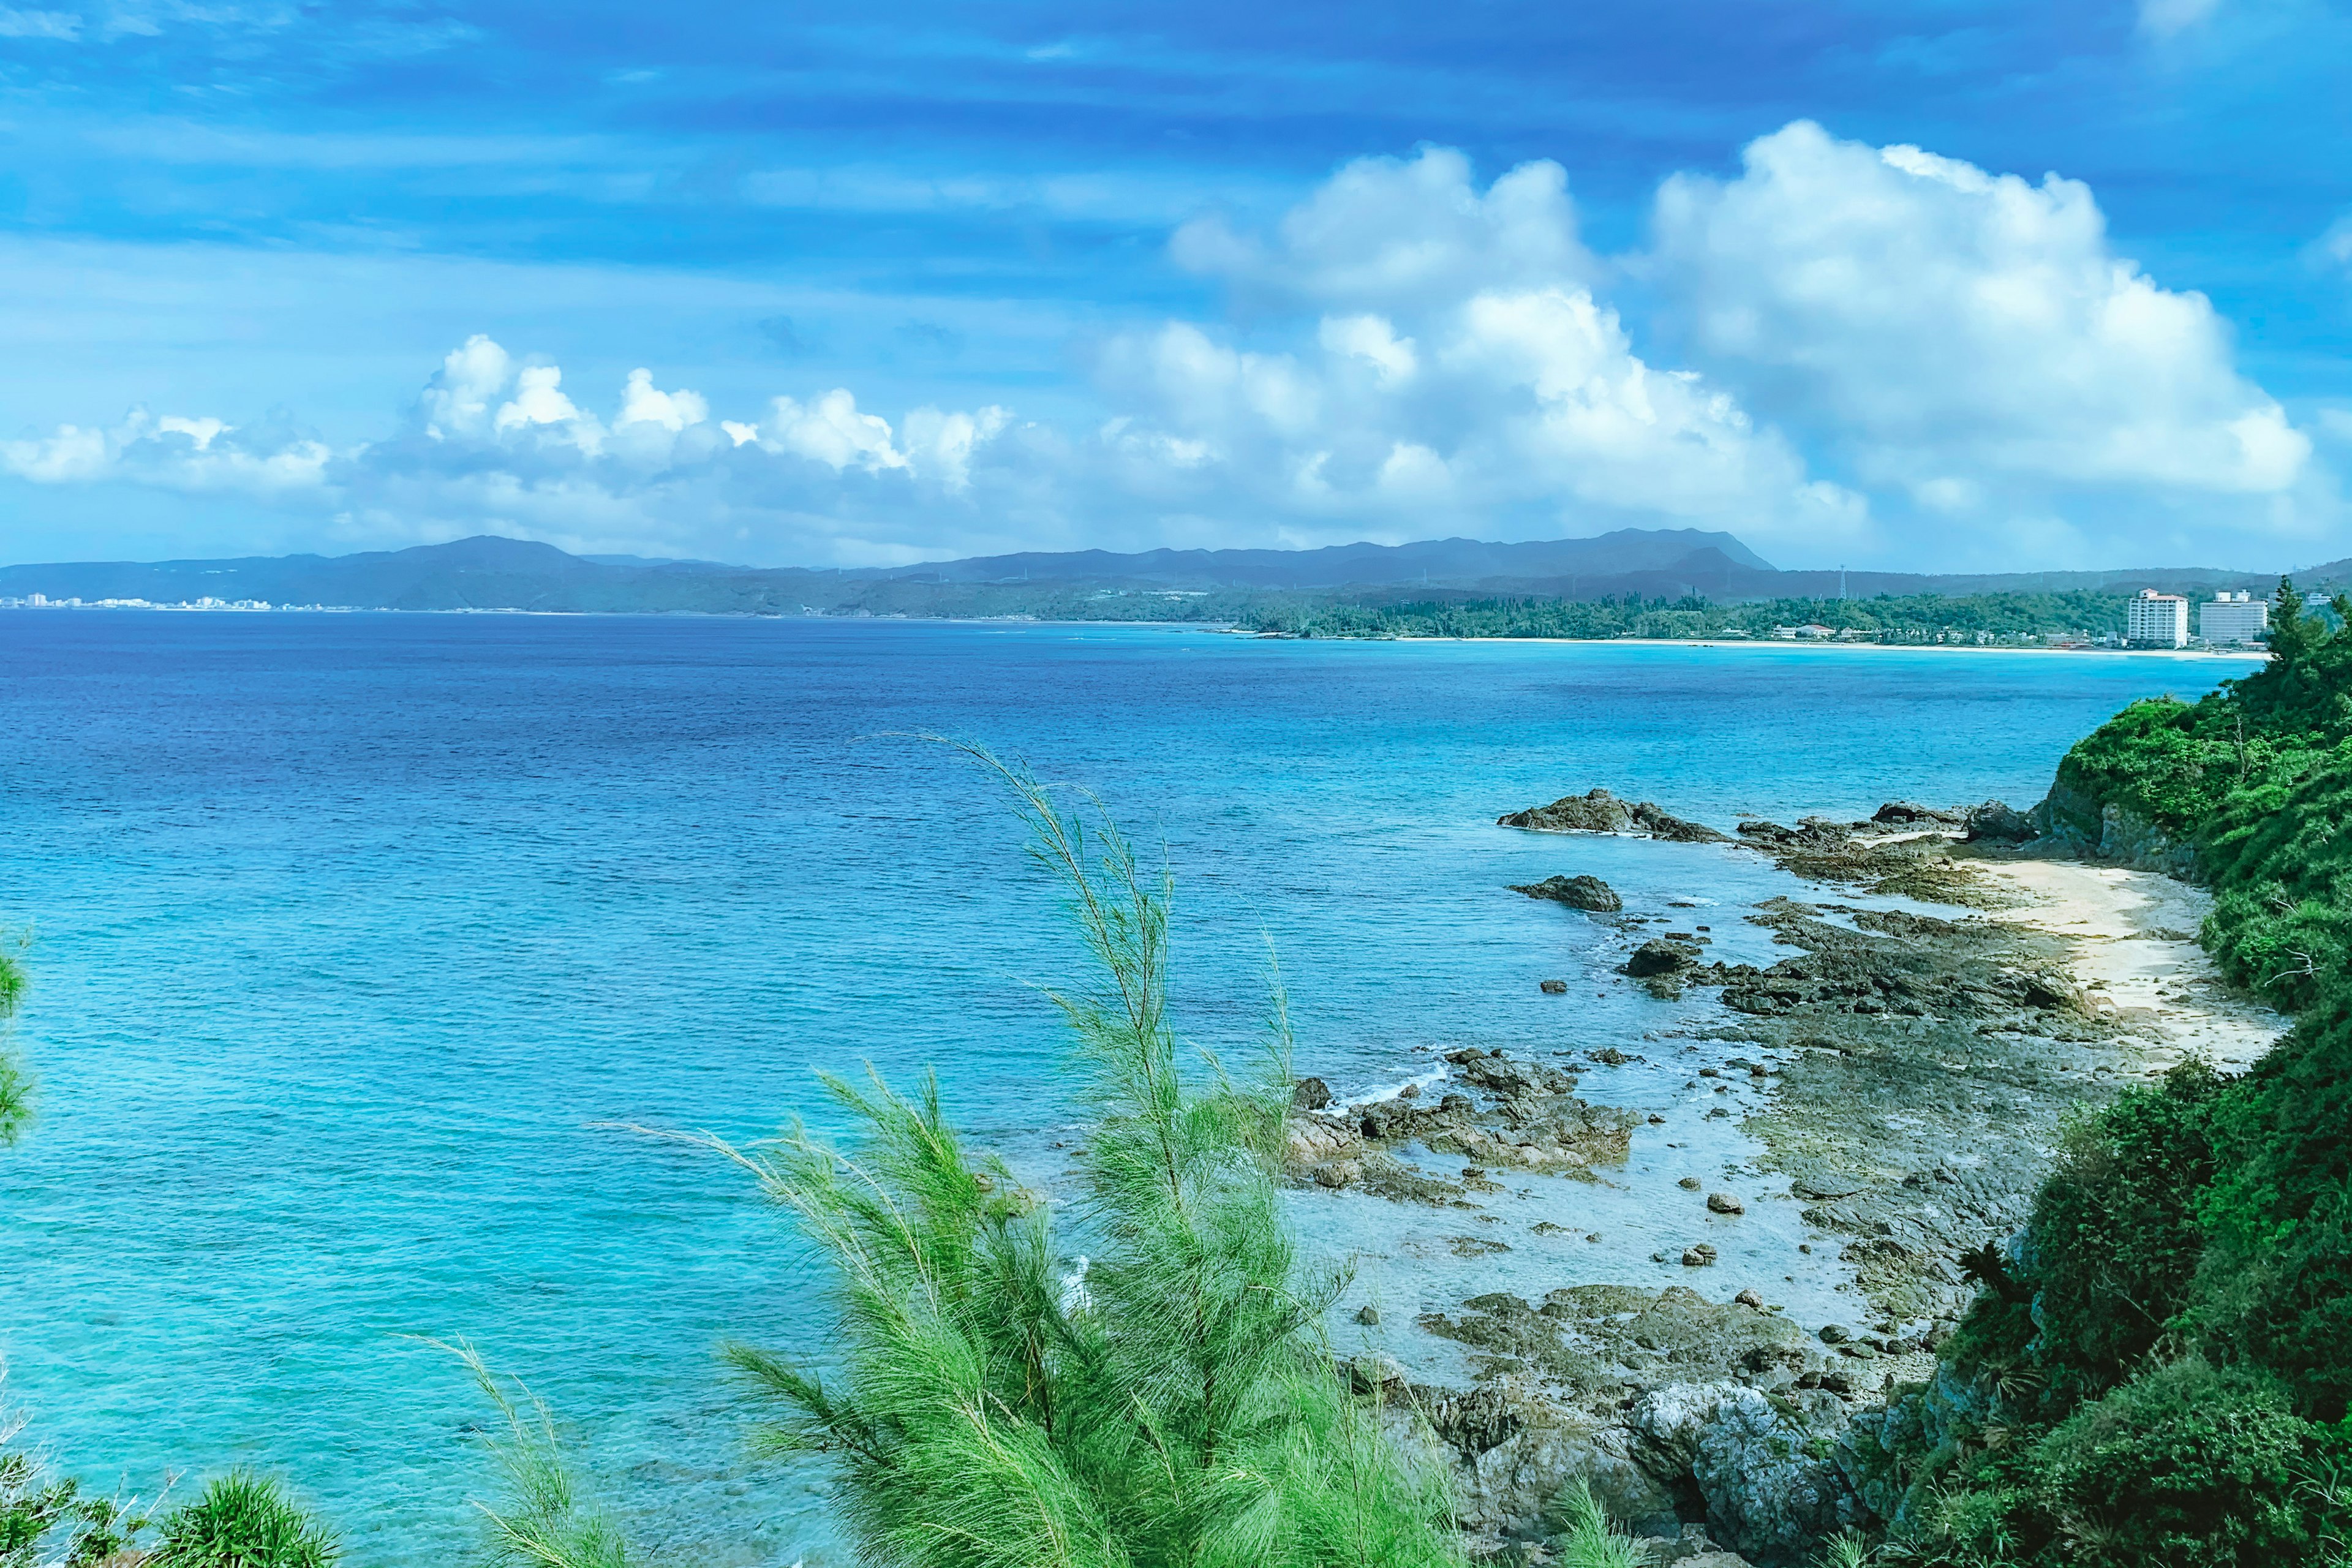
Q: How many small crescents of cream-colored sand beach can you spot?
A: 1